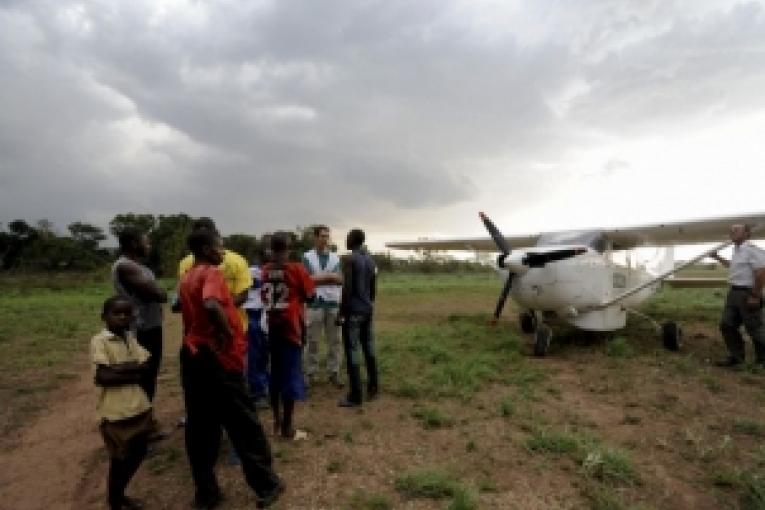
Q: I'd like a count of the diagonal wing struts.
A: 1